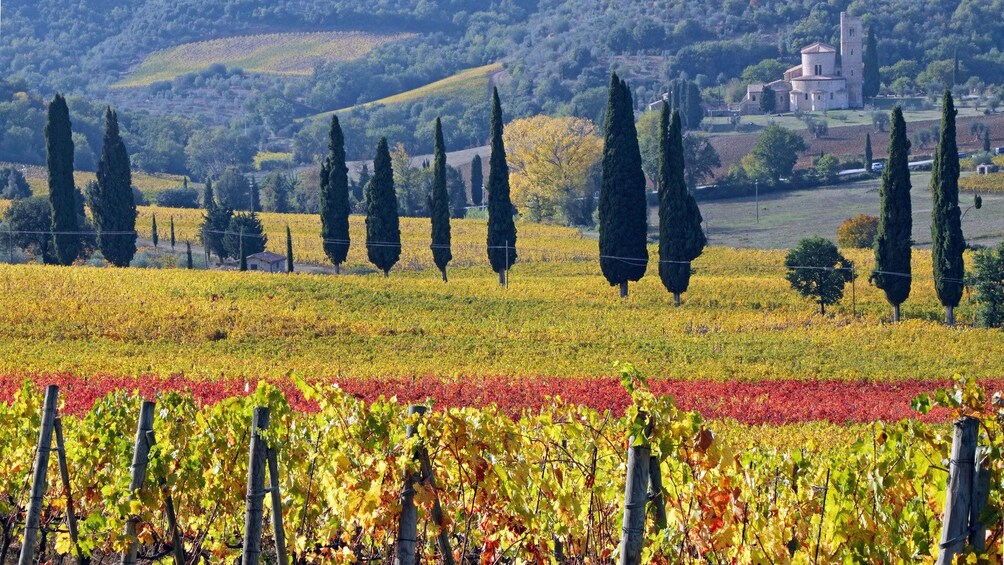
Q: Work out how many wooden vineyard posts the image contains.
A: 12